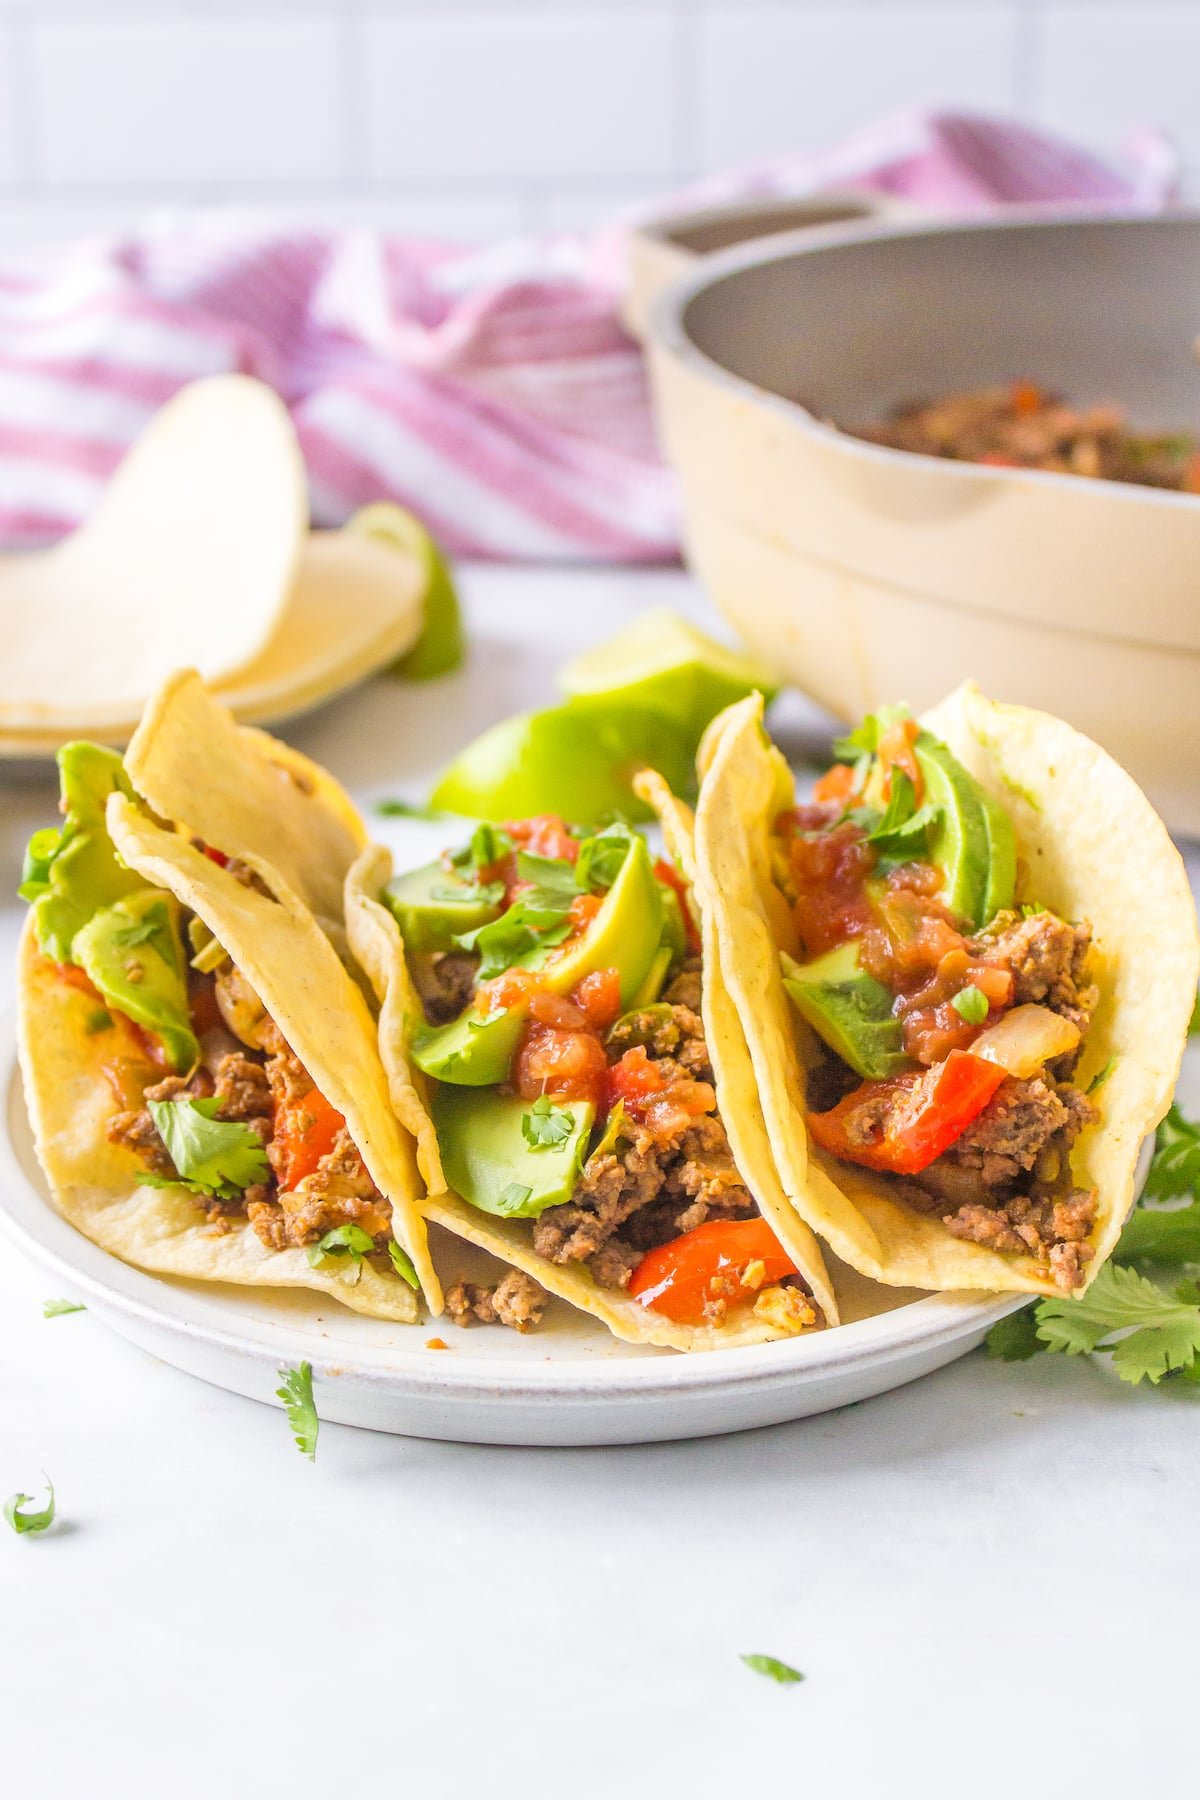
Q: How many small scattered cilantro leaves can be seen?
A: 4